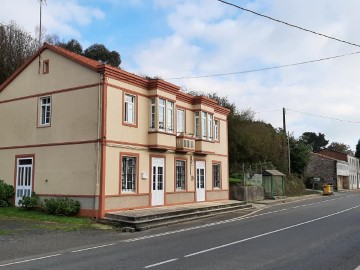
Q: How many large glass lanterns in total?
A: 0